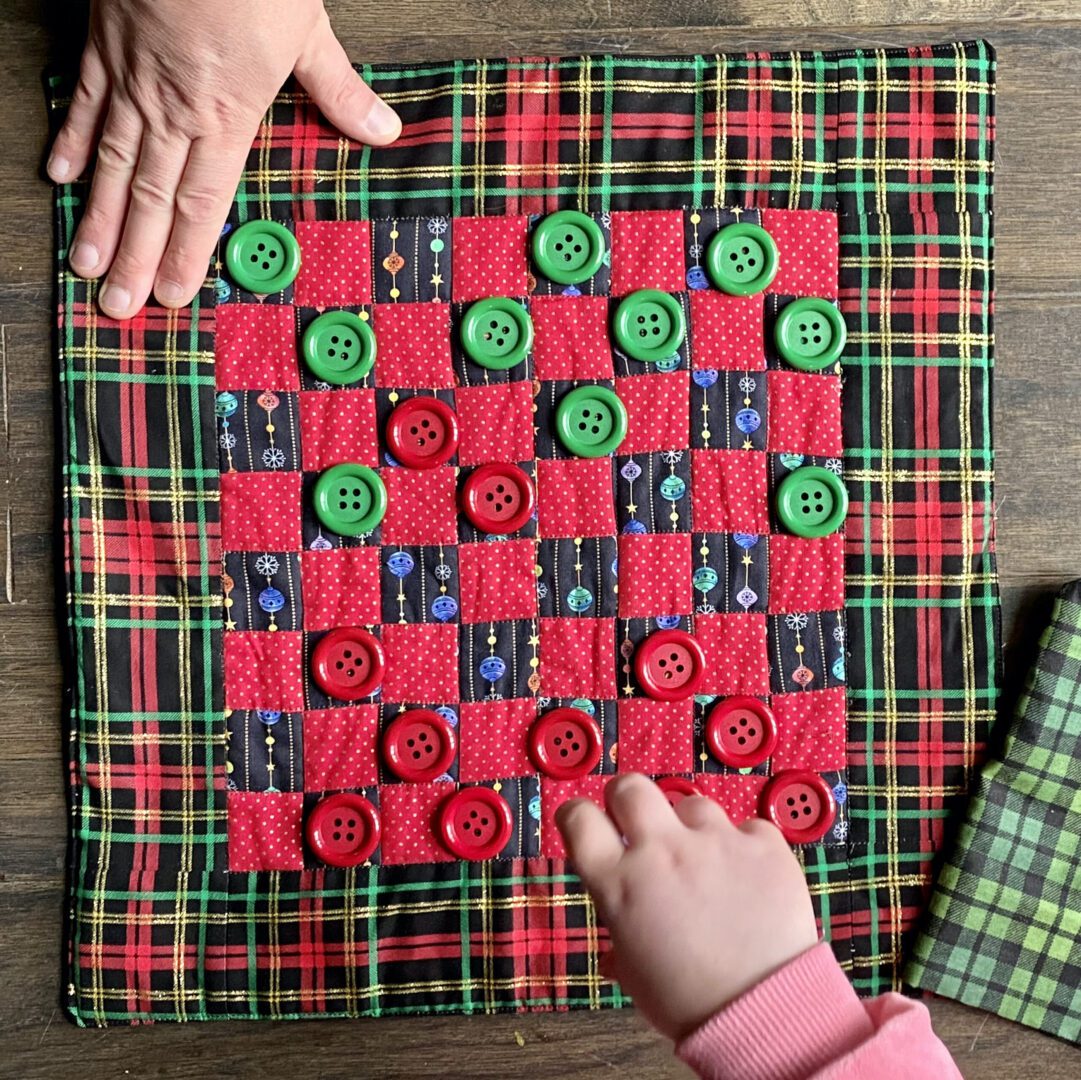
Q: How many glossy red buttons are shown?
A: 11